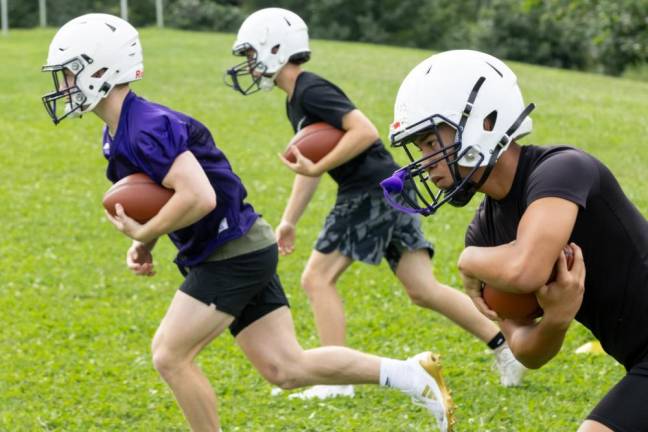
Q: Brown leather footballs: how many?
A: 3